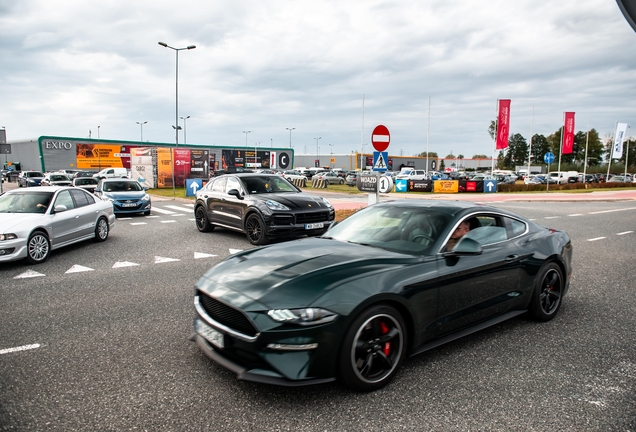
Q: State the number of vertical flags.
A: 3